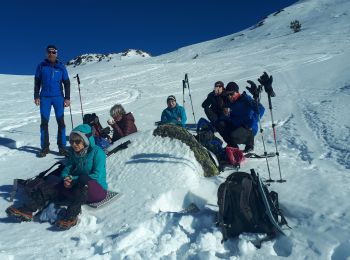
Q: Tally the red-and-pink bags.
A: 1